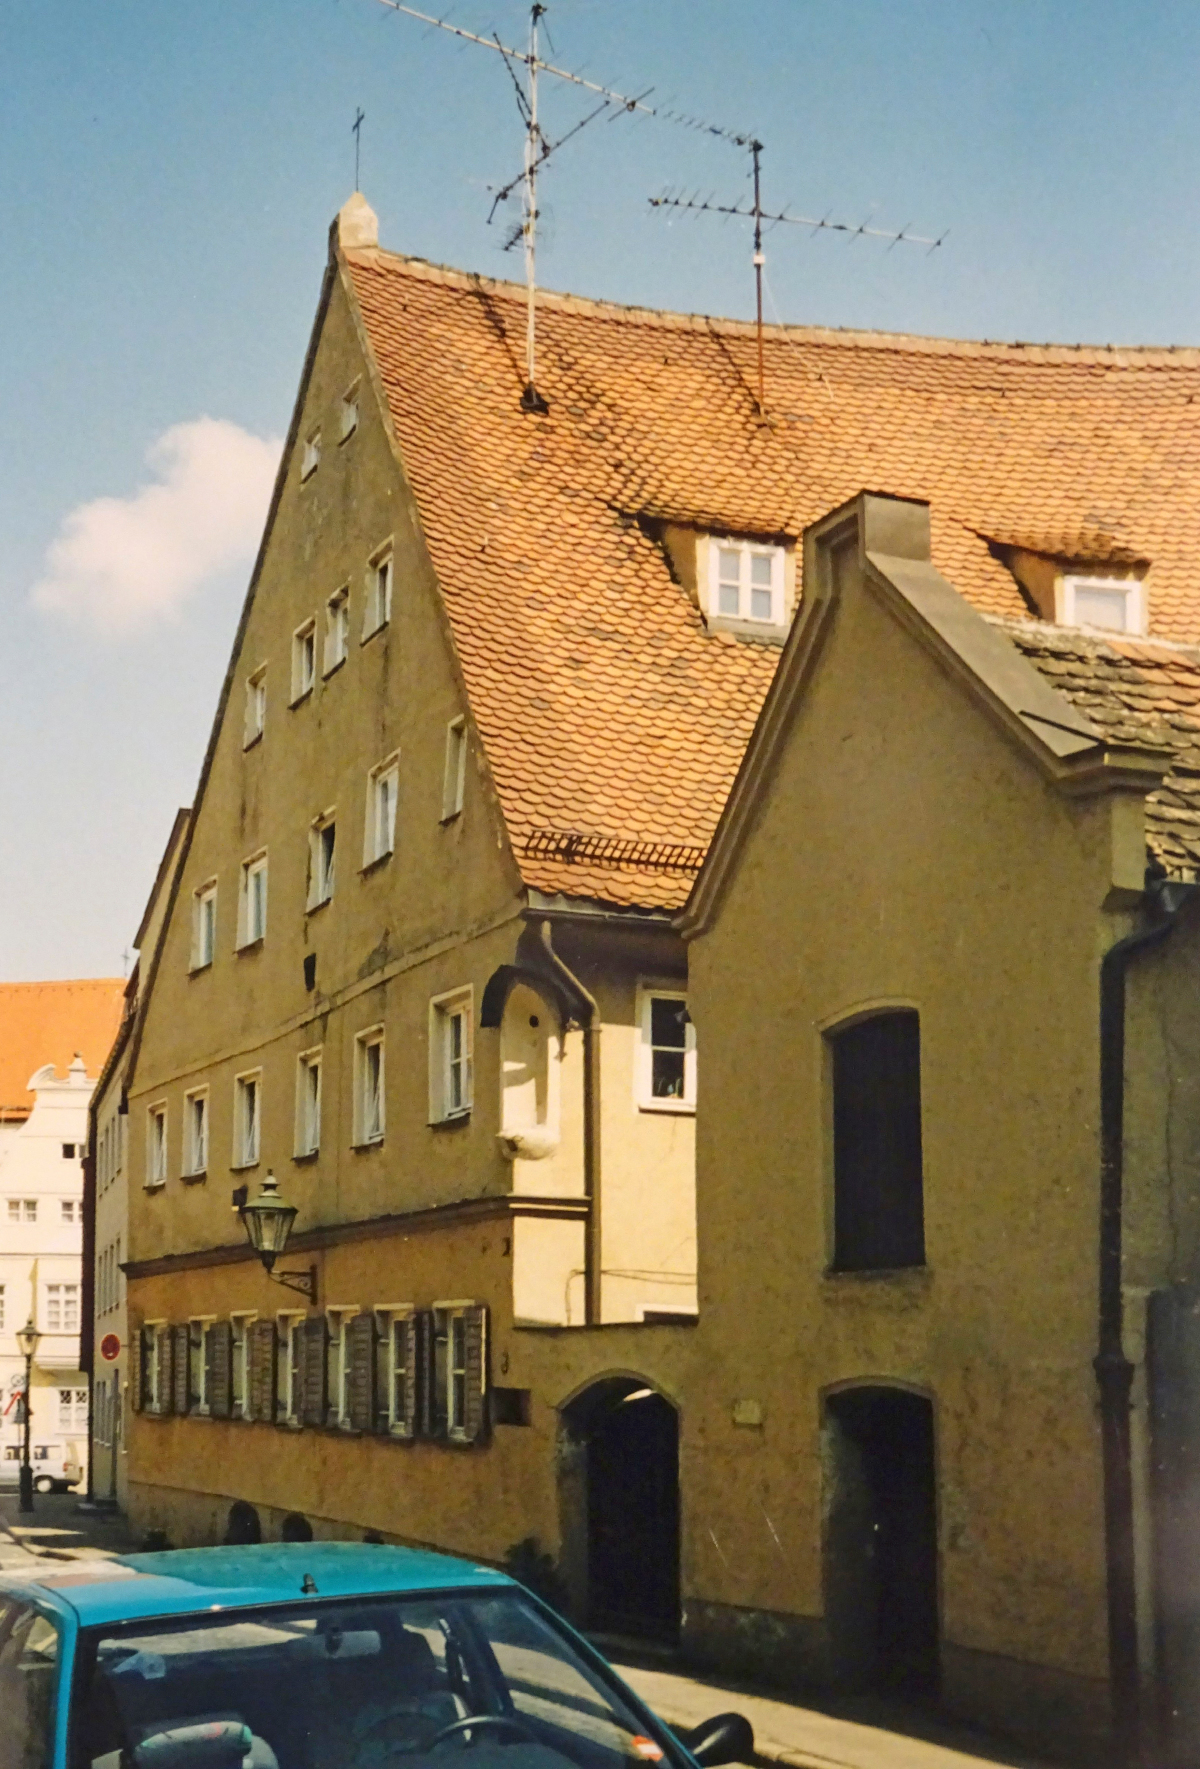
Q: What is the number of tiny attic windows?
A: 2